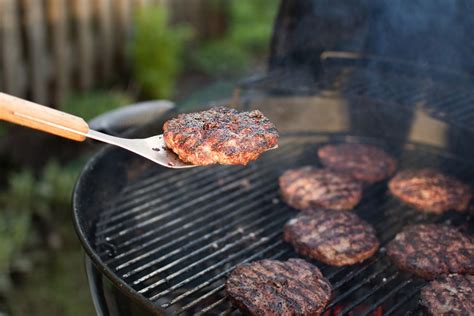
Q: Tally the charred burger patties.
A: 8